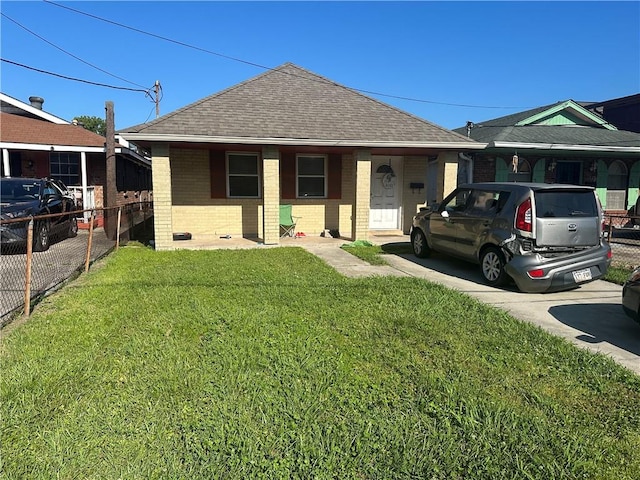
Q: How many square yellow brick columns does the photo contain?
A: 4